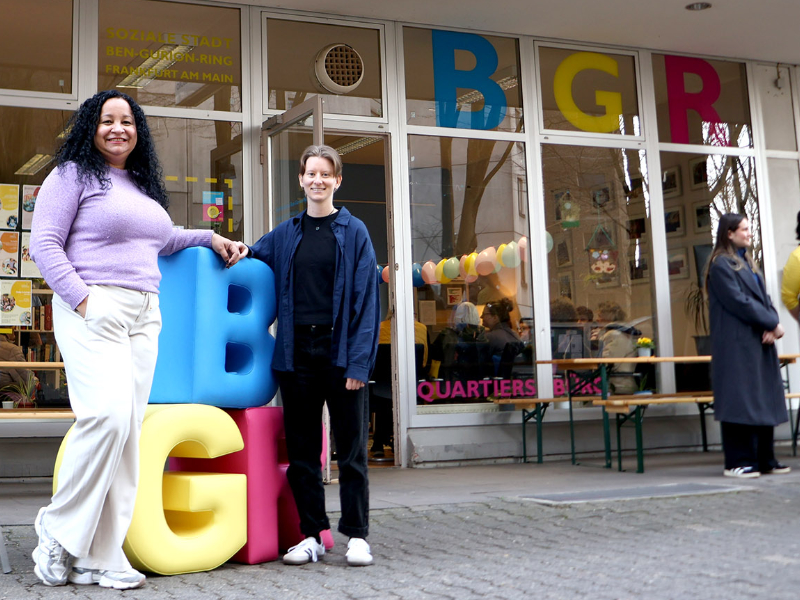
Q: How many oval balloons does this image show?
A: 14